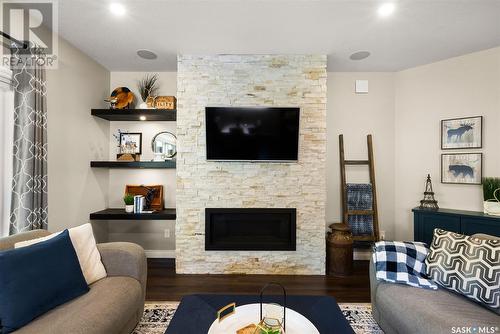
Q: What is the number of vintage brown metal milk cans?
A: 1